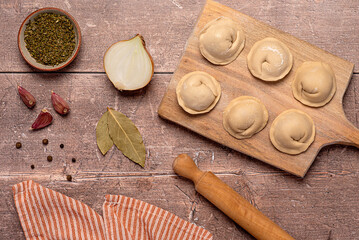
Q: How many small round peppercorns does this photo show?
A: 7